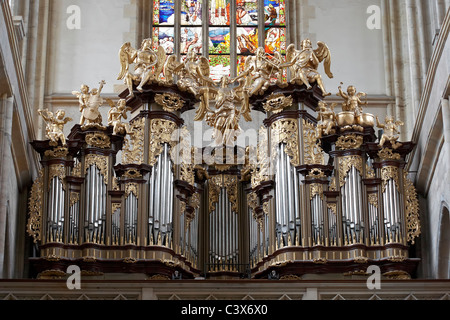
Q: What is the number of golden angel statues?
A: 11